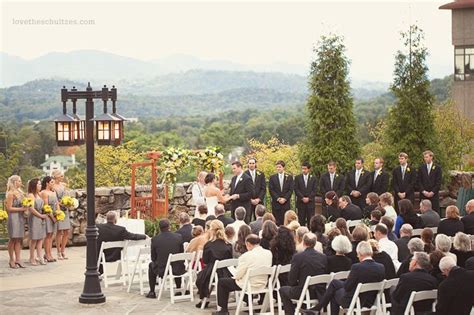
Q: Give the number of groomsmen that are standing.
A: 8